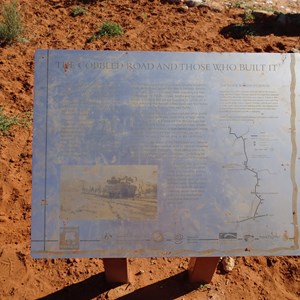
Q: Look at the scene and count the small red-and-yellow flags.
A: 0